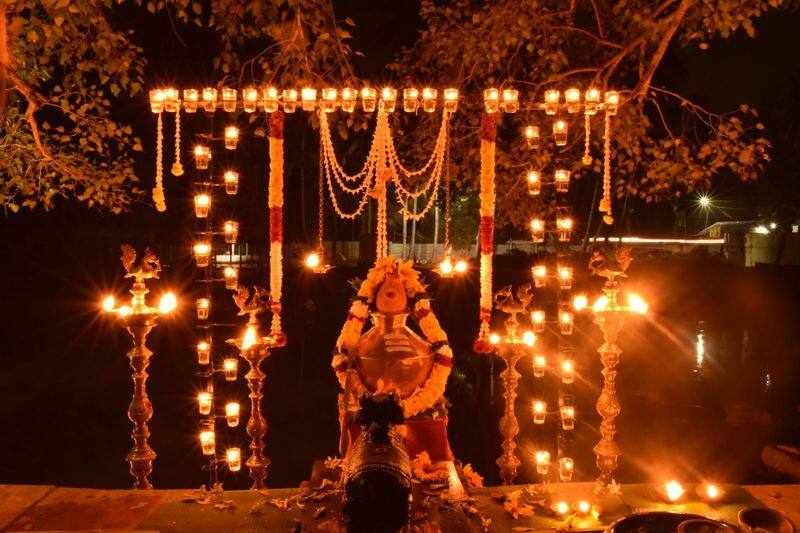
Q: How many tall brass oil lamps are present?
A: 4